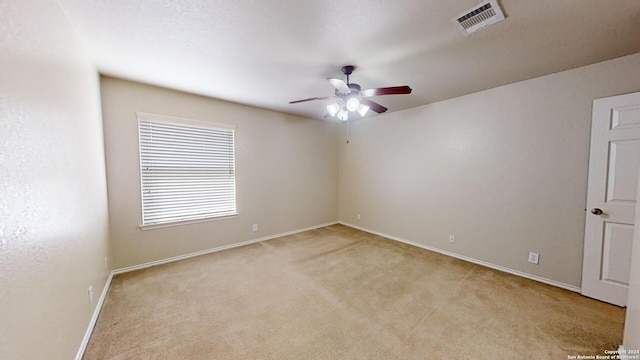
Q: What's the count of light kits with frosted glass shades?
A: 1